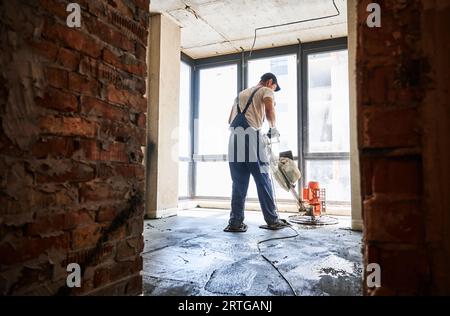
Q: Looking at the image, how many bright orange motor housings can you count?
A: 1